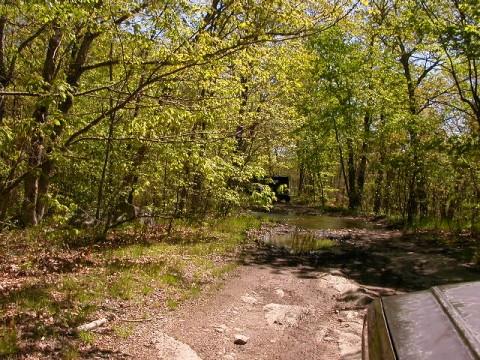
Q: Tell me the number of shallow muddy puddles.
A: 2